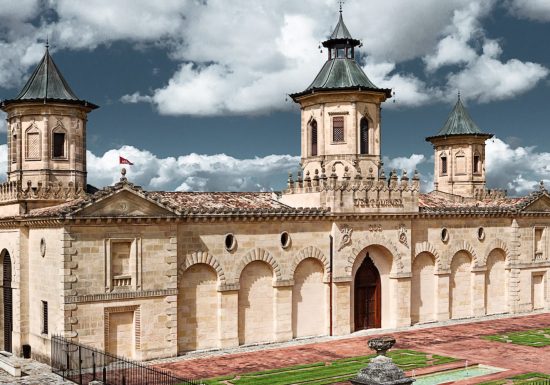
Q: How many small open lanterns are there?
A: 1